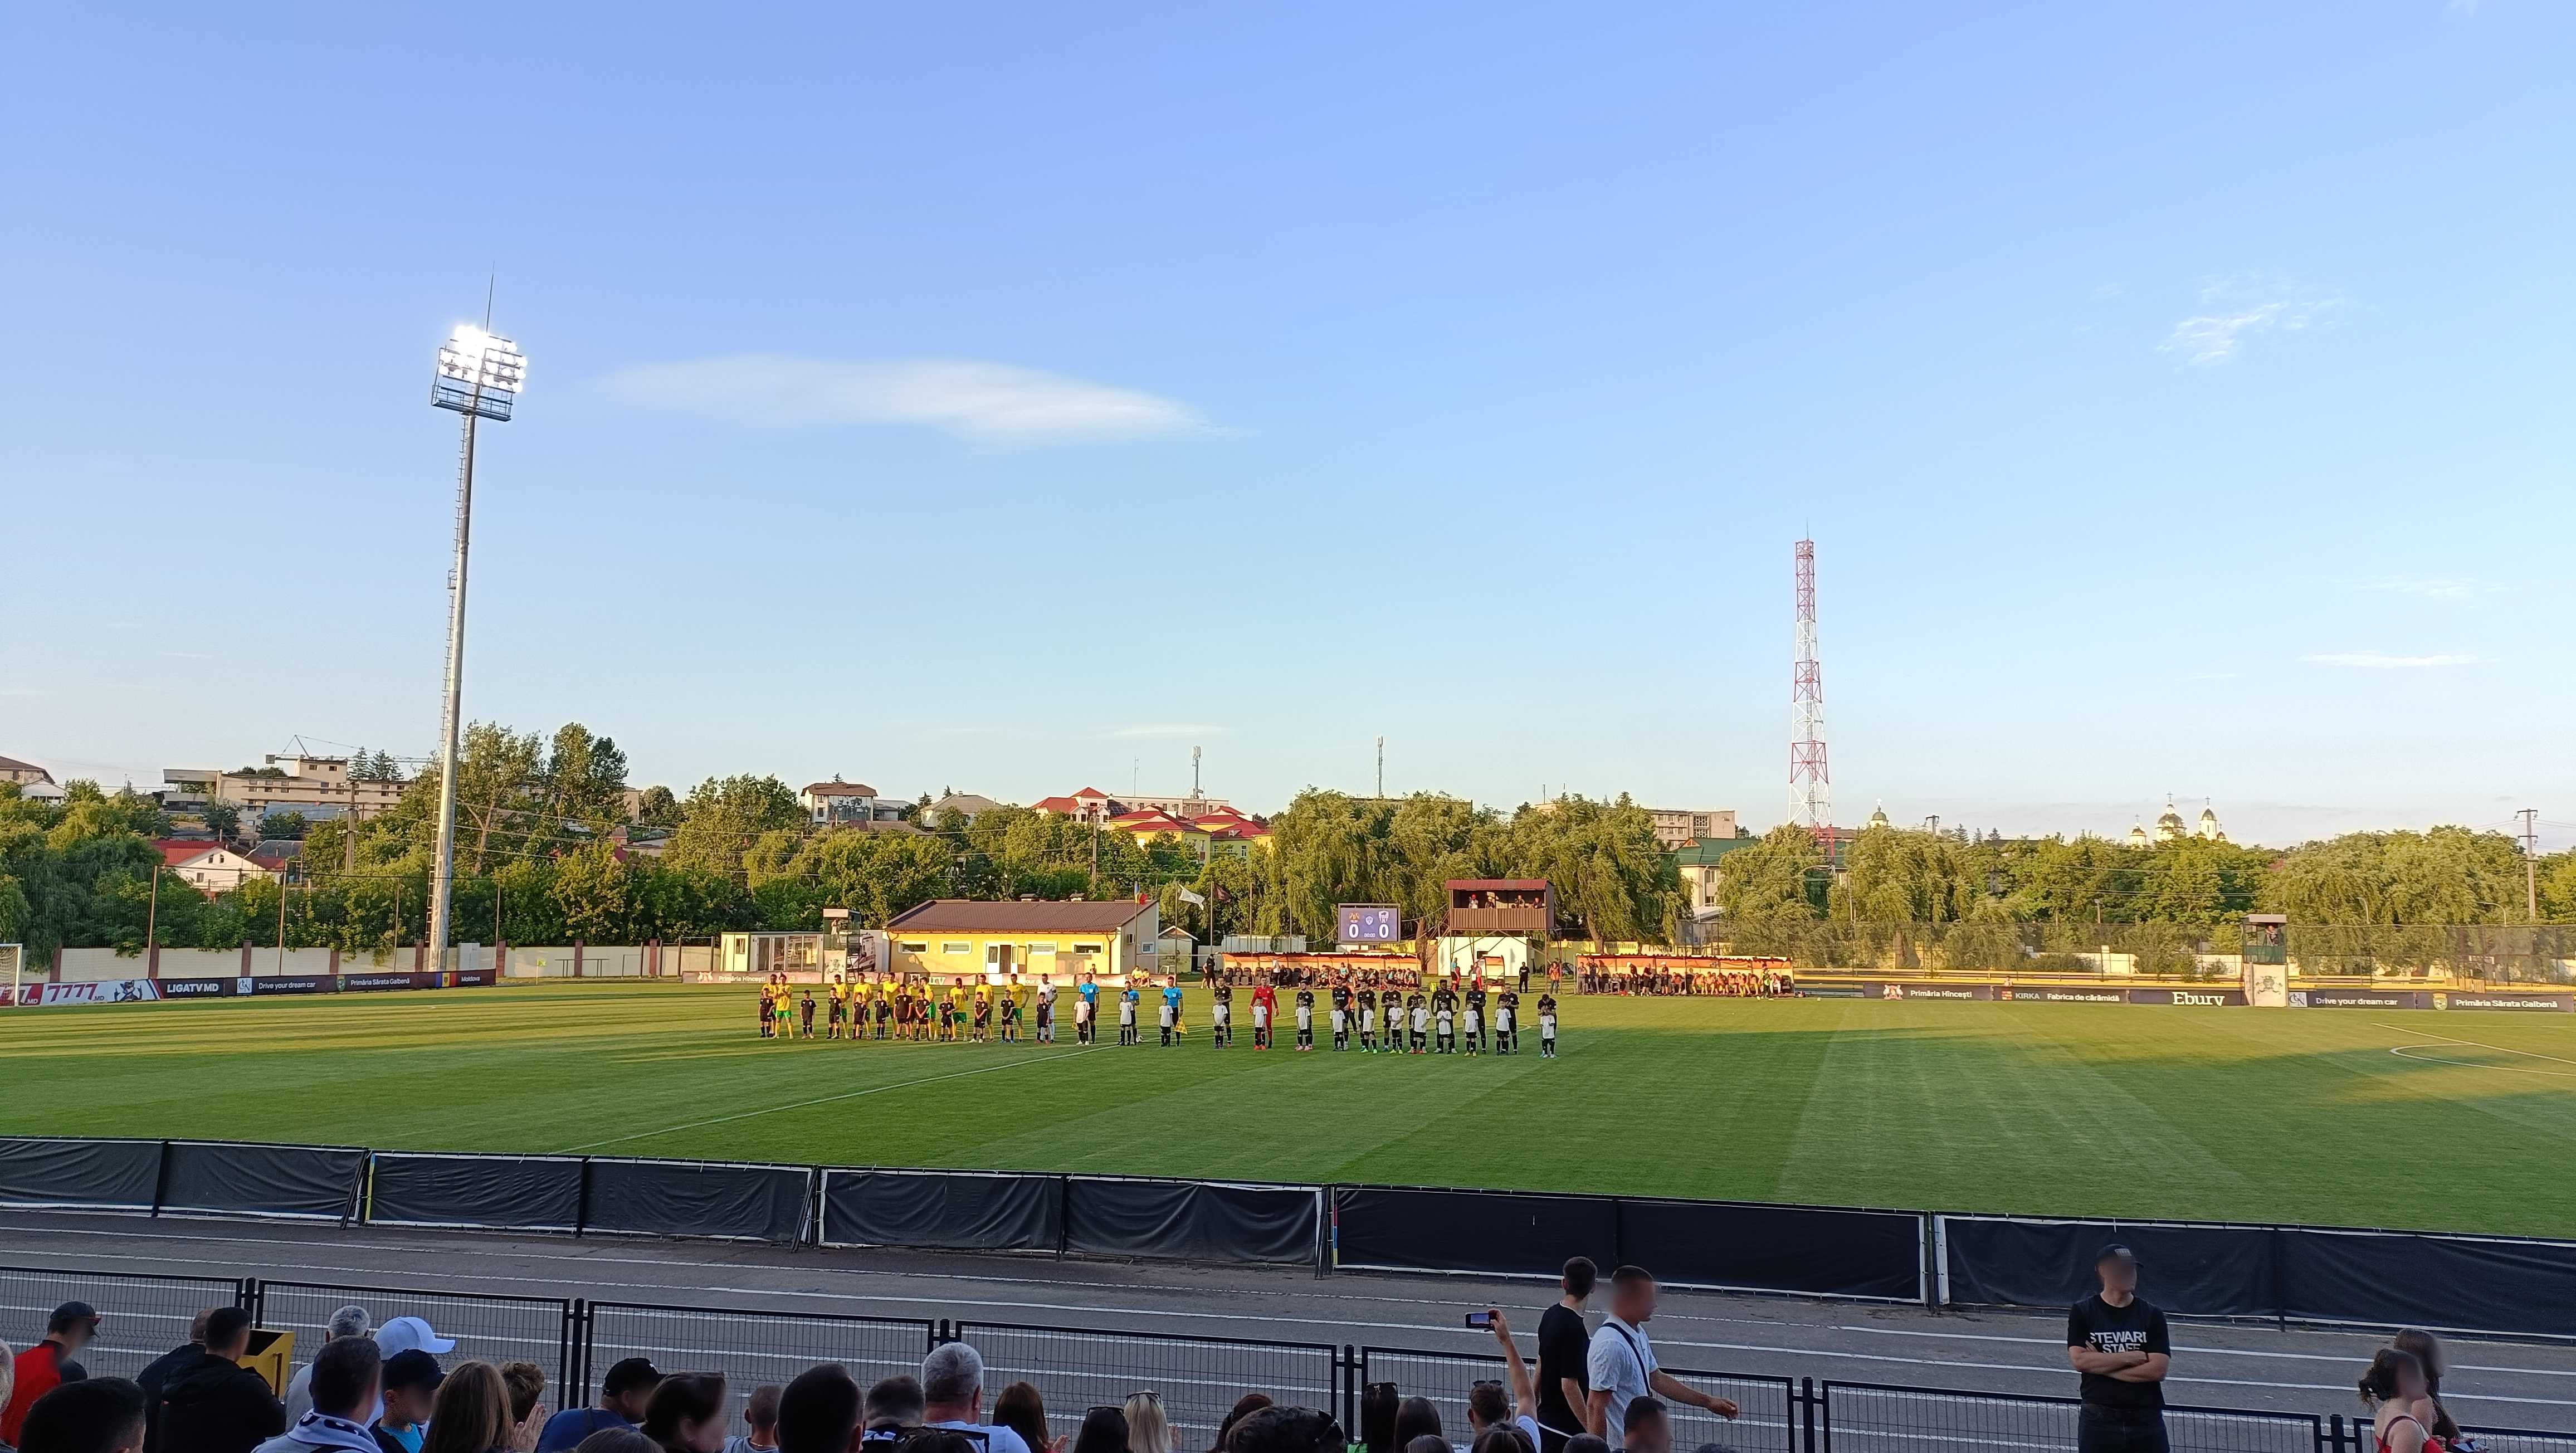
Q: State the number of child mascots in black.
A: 11